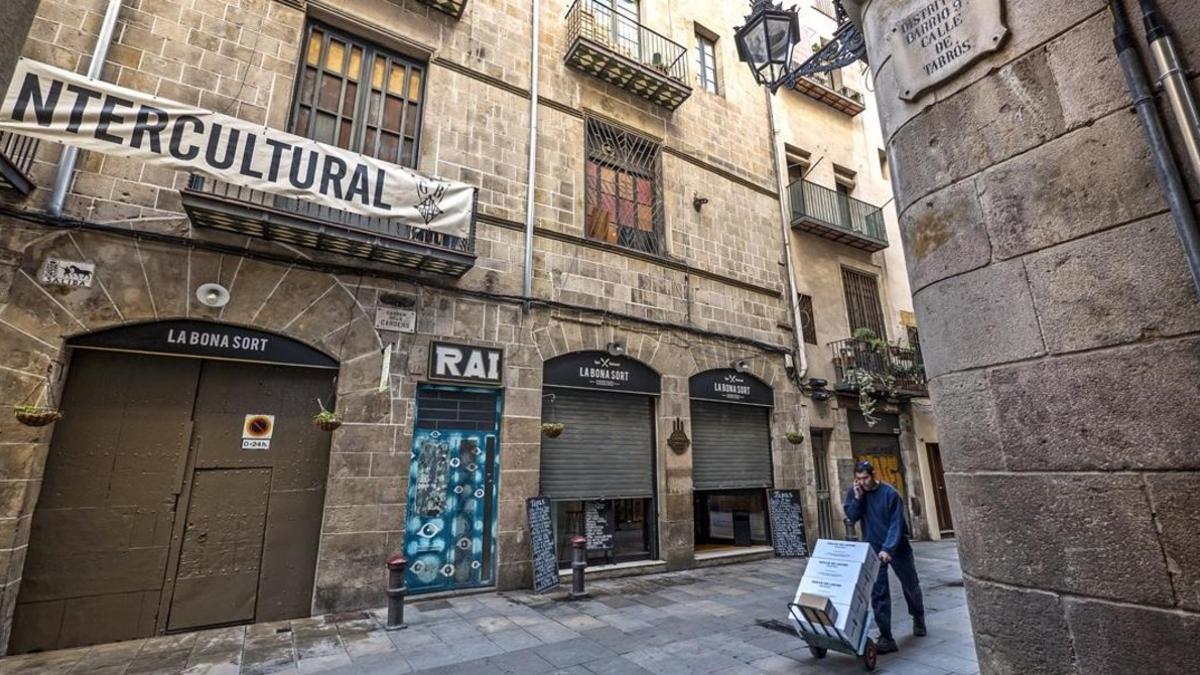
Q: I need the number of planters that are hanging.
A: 4